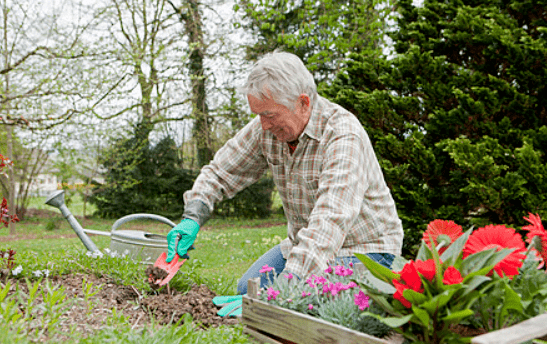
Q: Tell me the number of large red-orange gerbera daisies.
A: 3